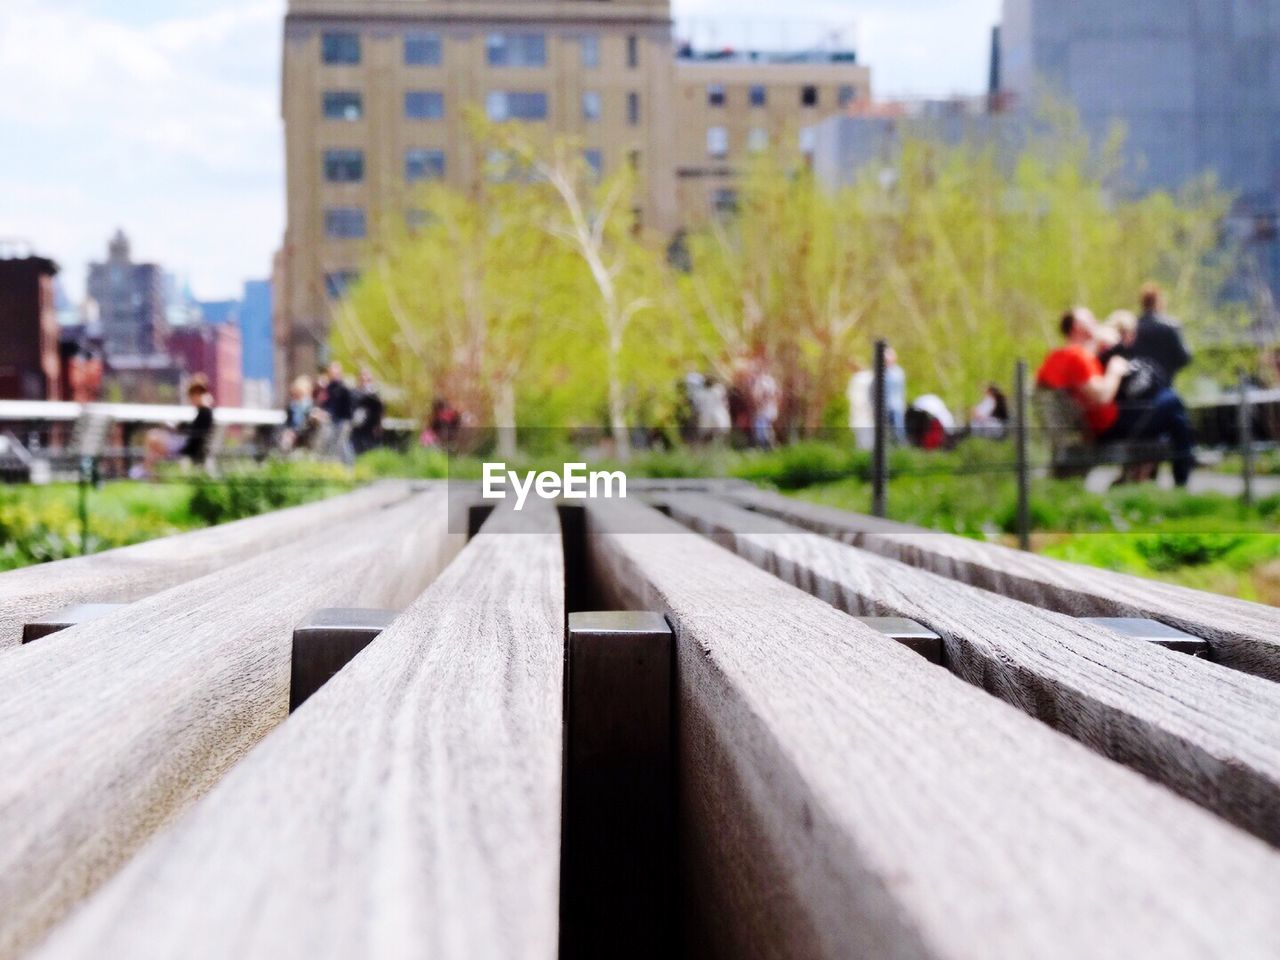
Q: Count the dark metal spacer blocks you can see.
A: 5